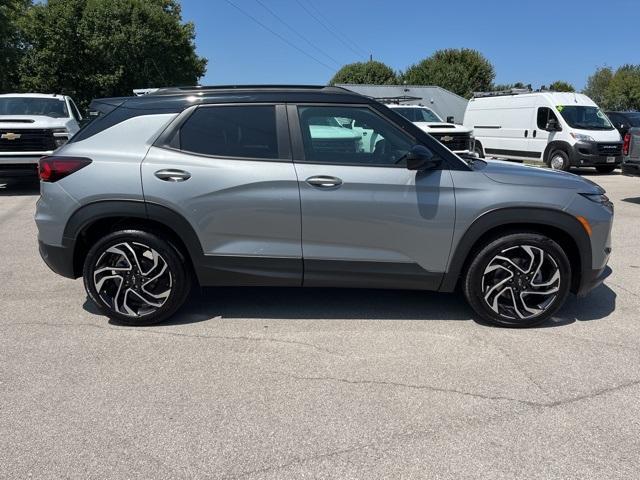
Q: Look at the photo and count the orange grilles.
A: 0